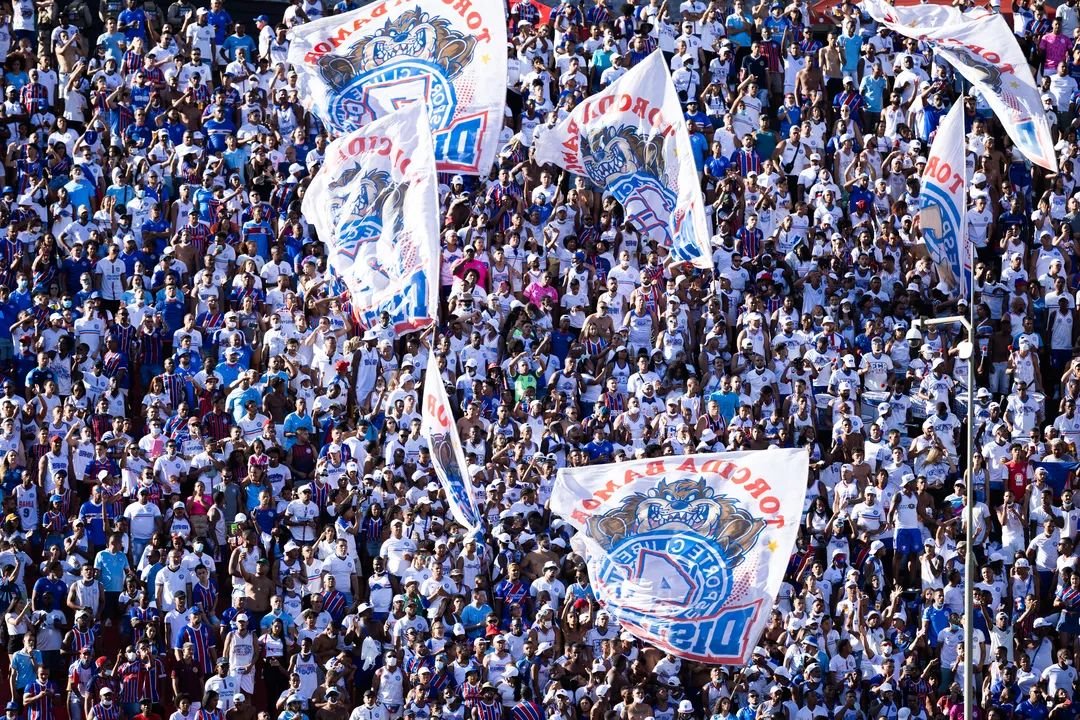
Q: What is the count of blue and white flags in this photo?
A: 7